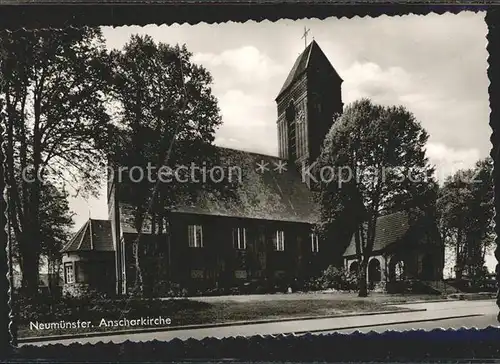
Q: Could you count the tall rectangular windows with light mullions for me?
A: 4